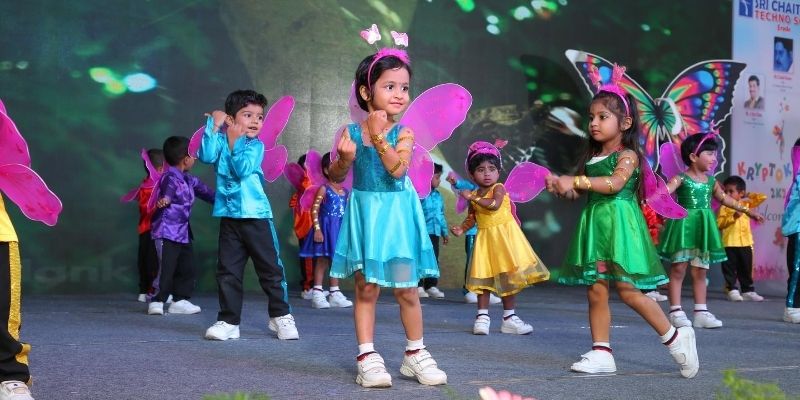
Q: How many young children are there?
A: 15